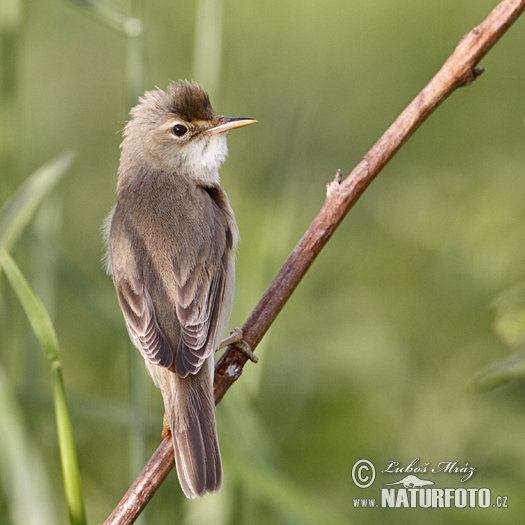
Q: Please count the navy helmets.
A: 0